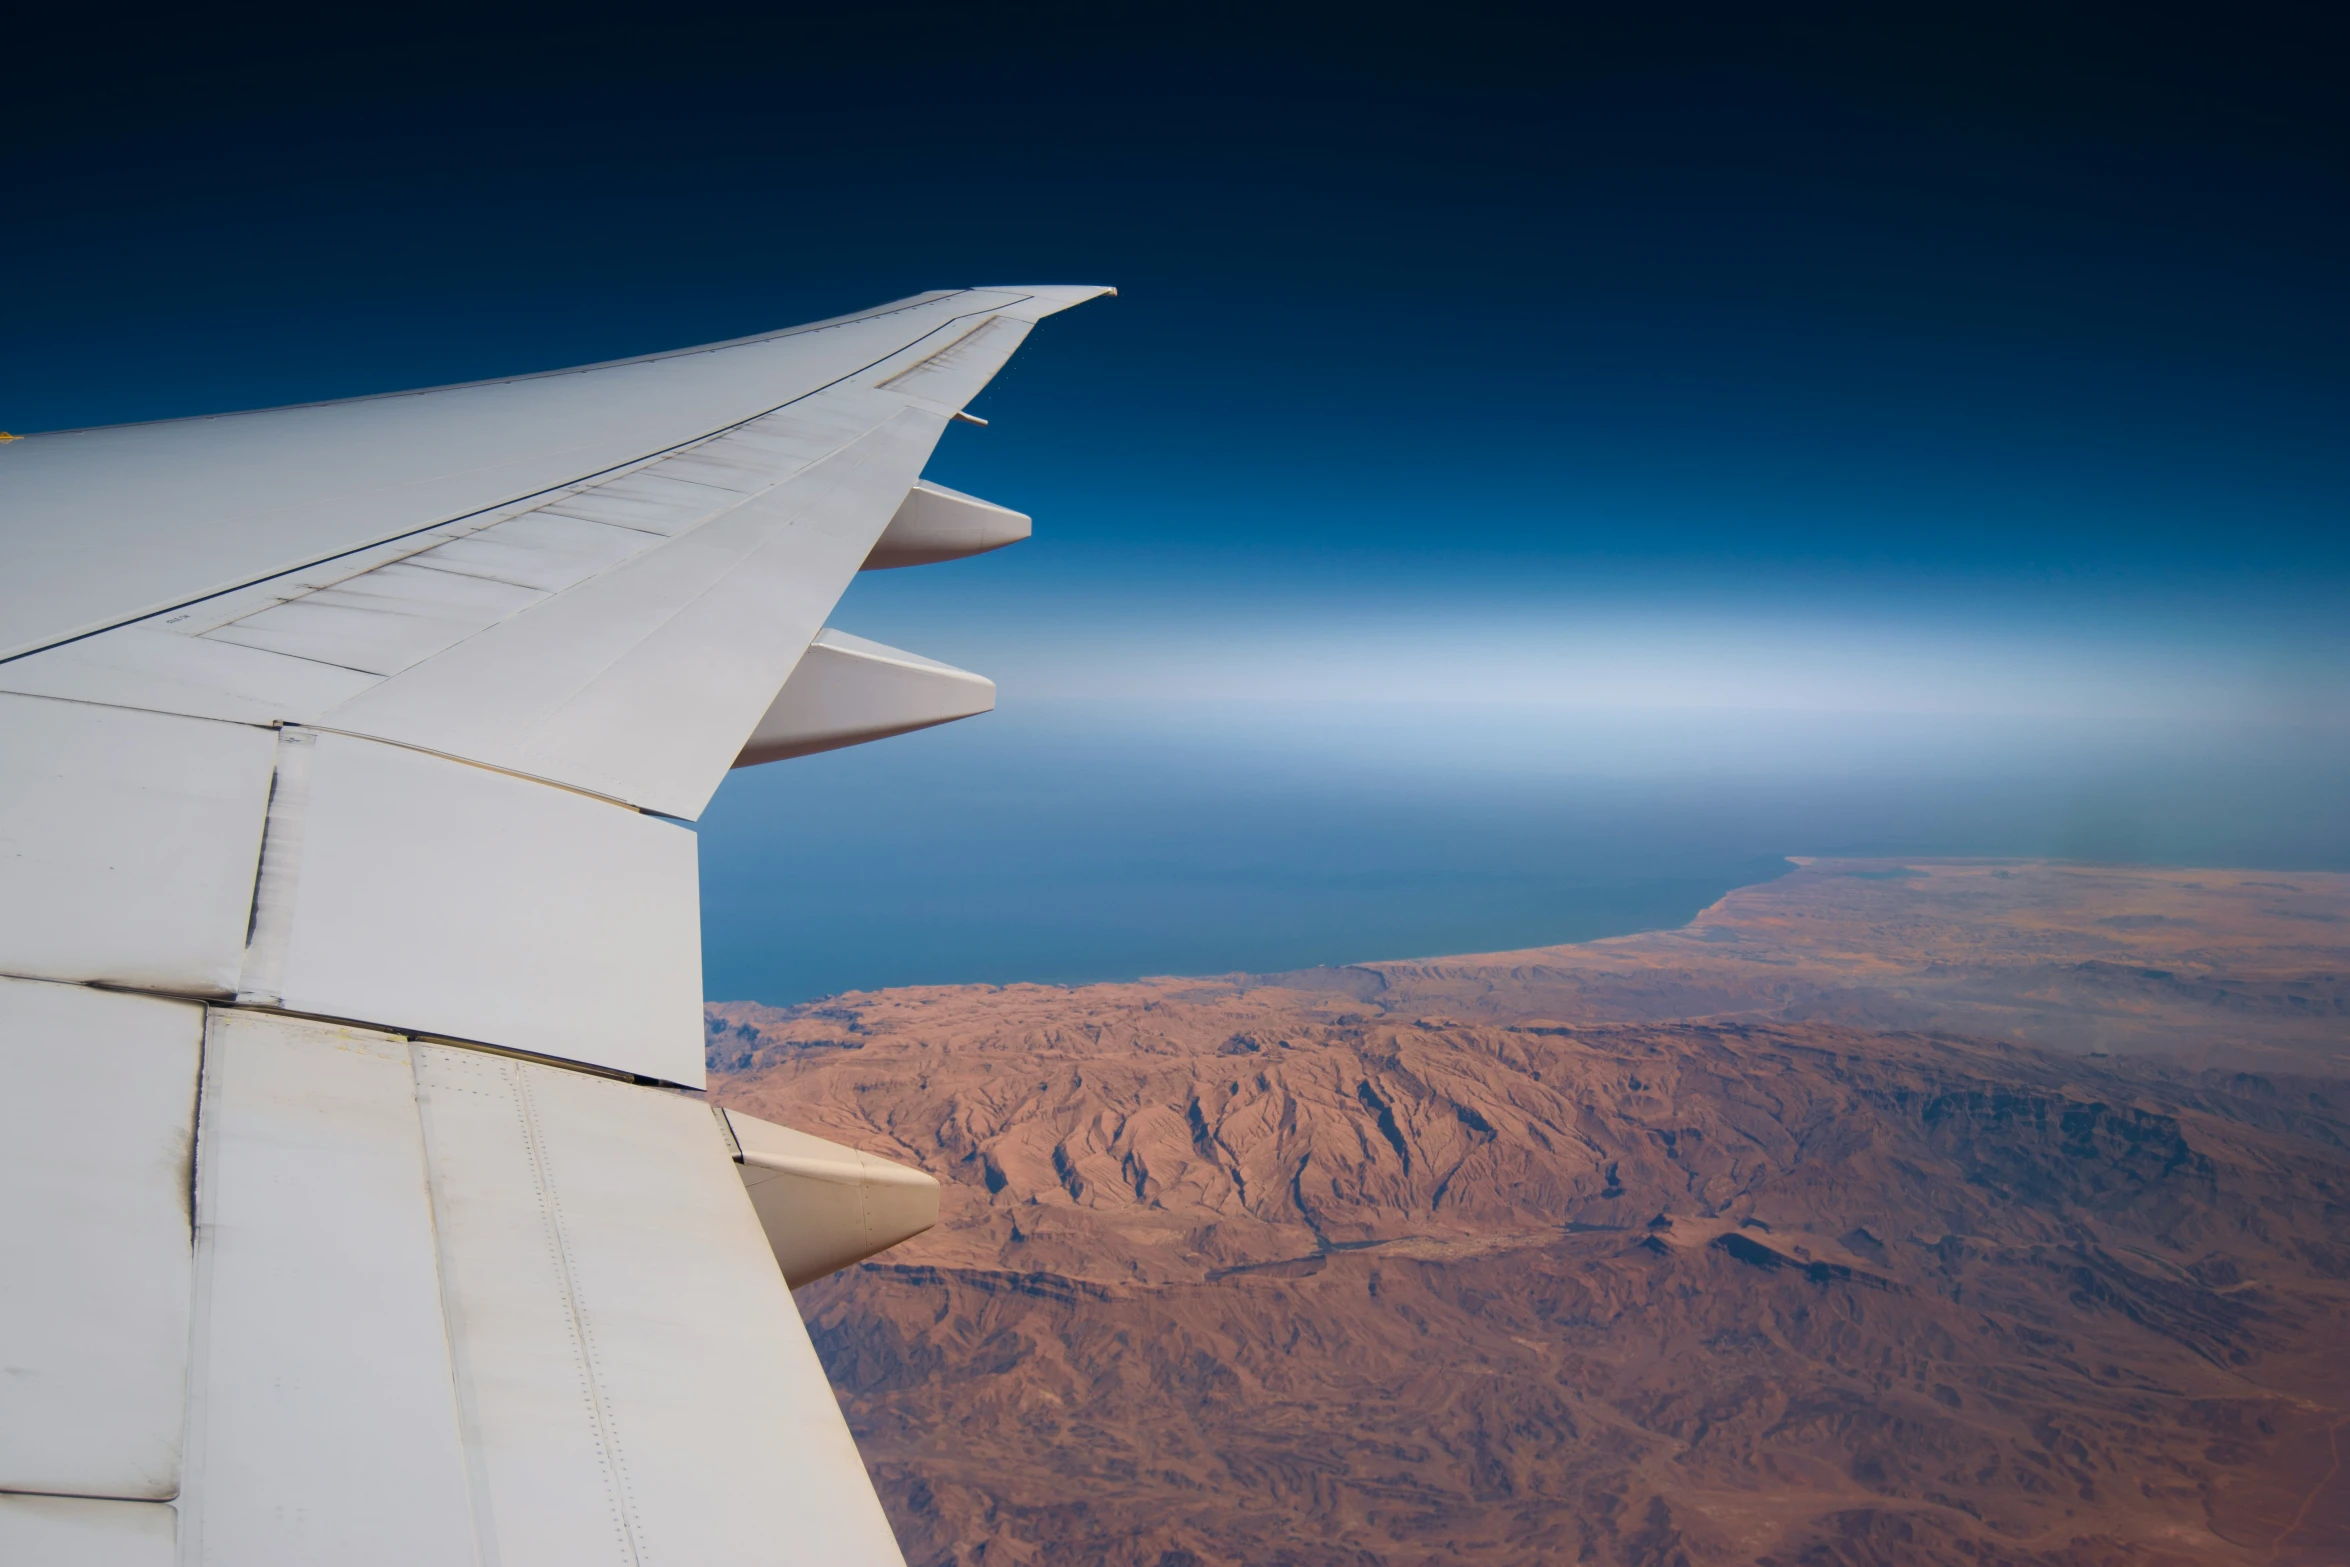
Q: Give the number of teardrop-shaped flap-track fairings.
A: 3